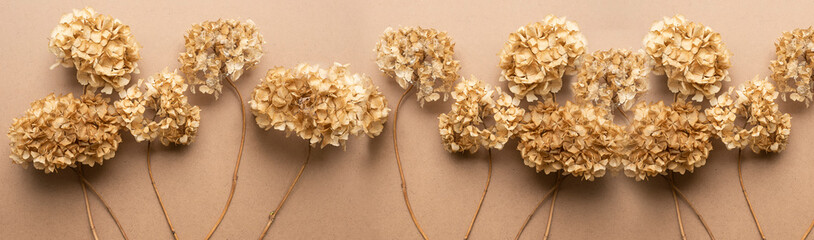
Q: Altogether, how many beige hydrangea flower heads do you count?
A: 14